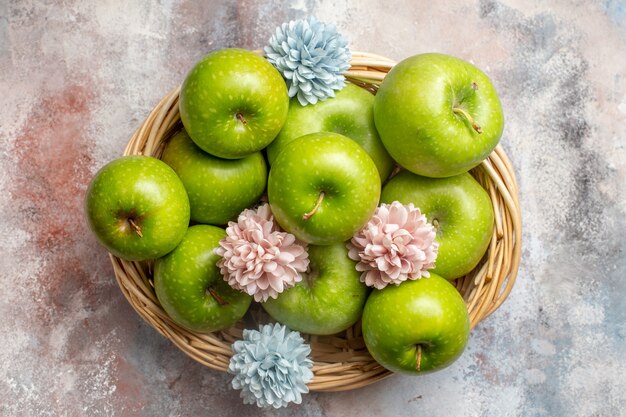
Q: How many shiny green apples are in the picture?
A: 10